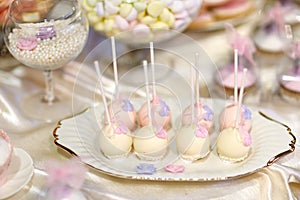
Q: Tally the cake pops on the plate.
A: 8